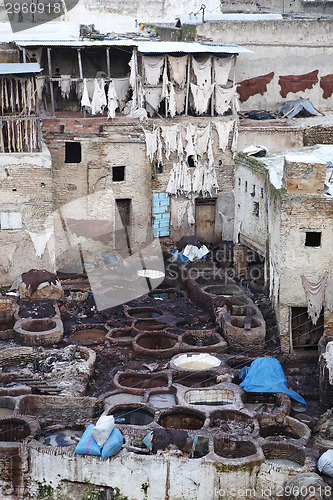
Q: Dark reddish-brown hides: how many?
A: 3